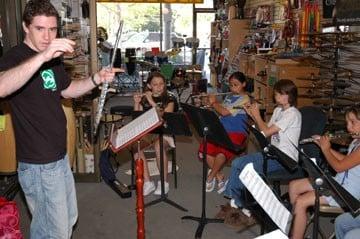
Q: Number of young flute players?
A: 4